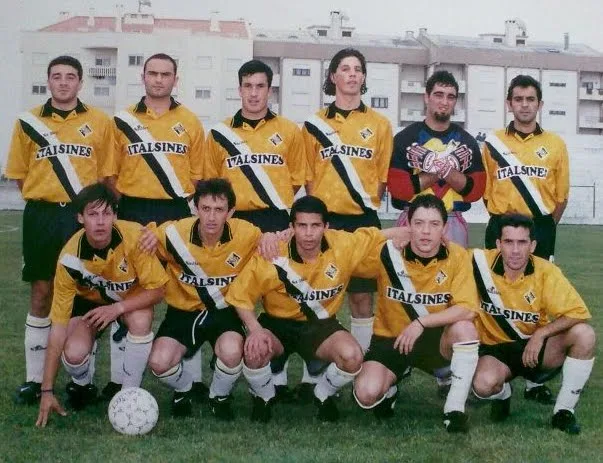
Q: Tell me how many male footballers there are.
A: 11